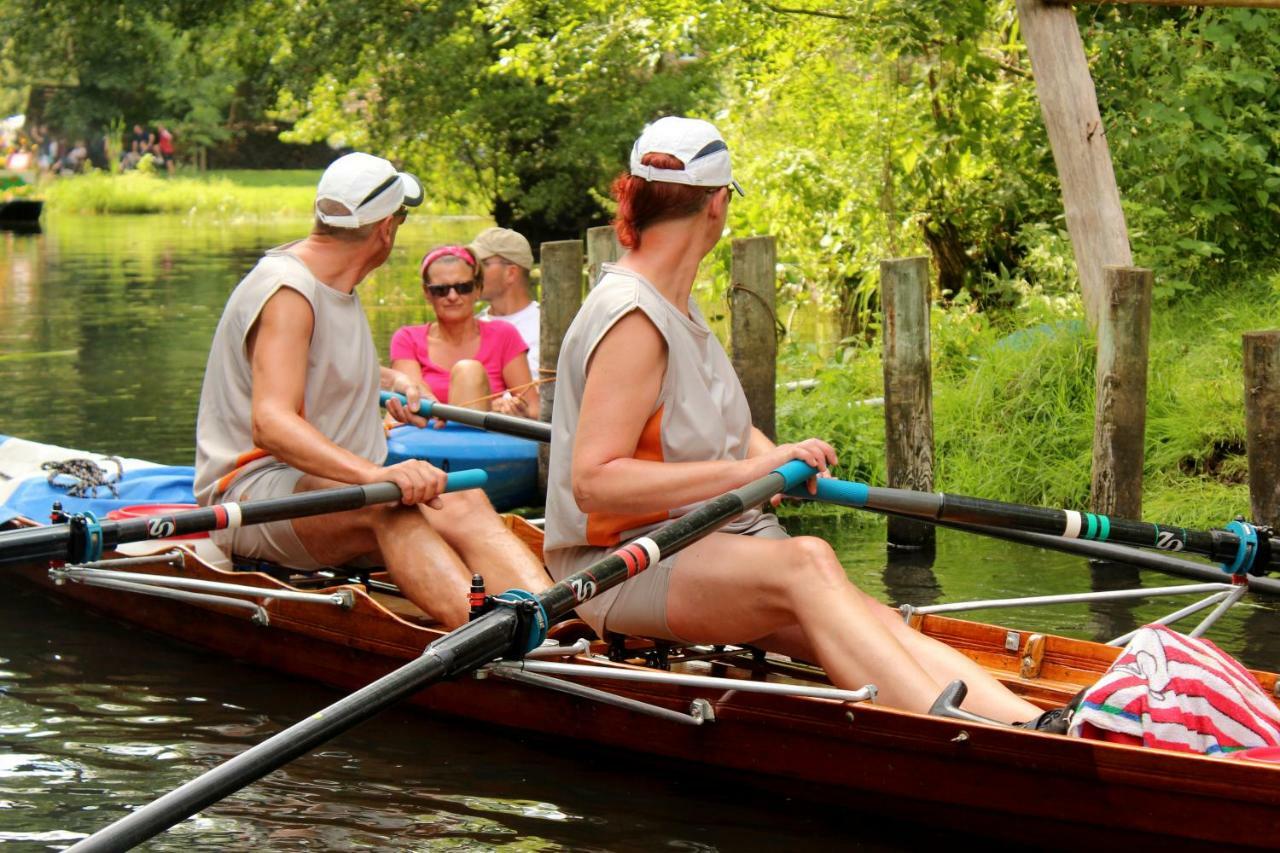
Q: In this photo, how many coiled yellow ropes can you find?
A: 0